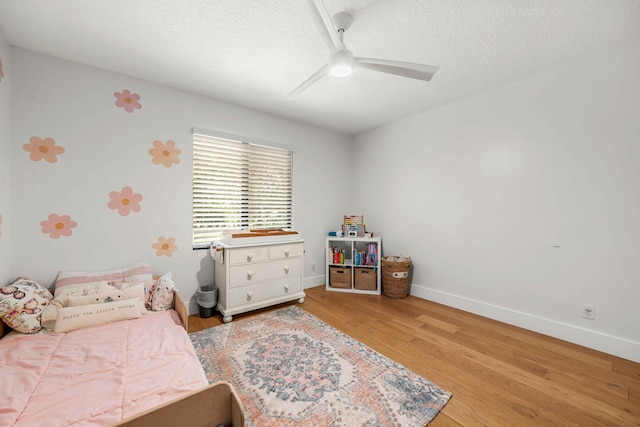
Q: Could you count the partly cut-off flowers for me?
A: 2